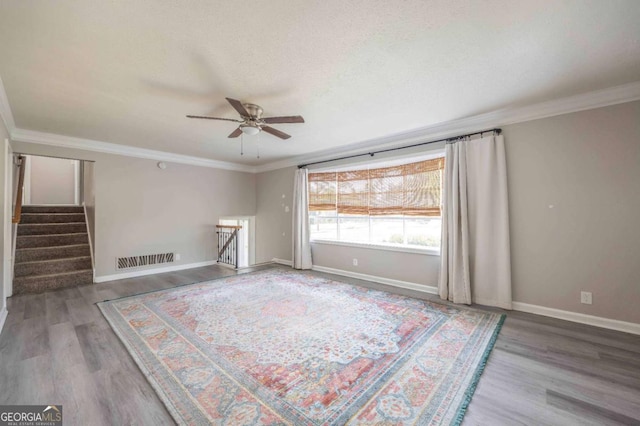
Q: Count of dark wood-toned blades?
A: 5